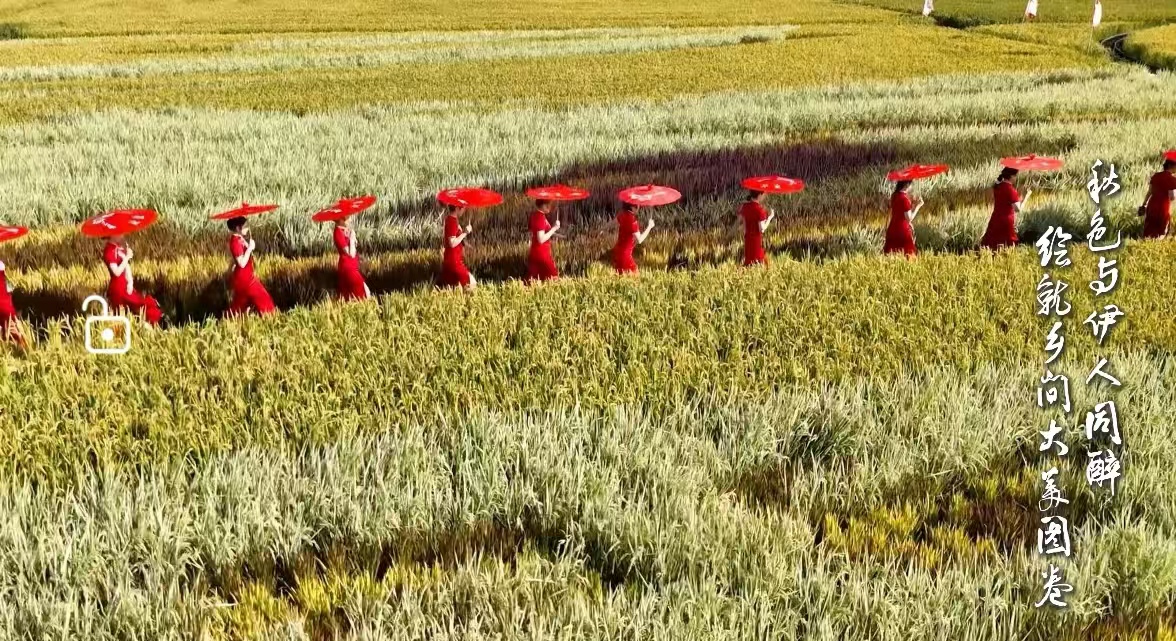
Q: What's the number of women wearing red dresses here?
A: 11